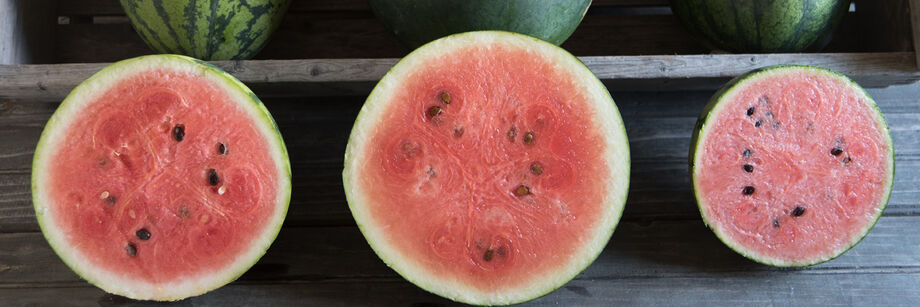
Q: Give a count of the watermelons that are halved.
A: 3